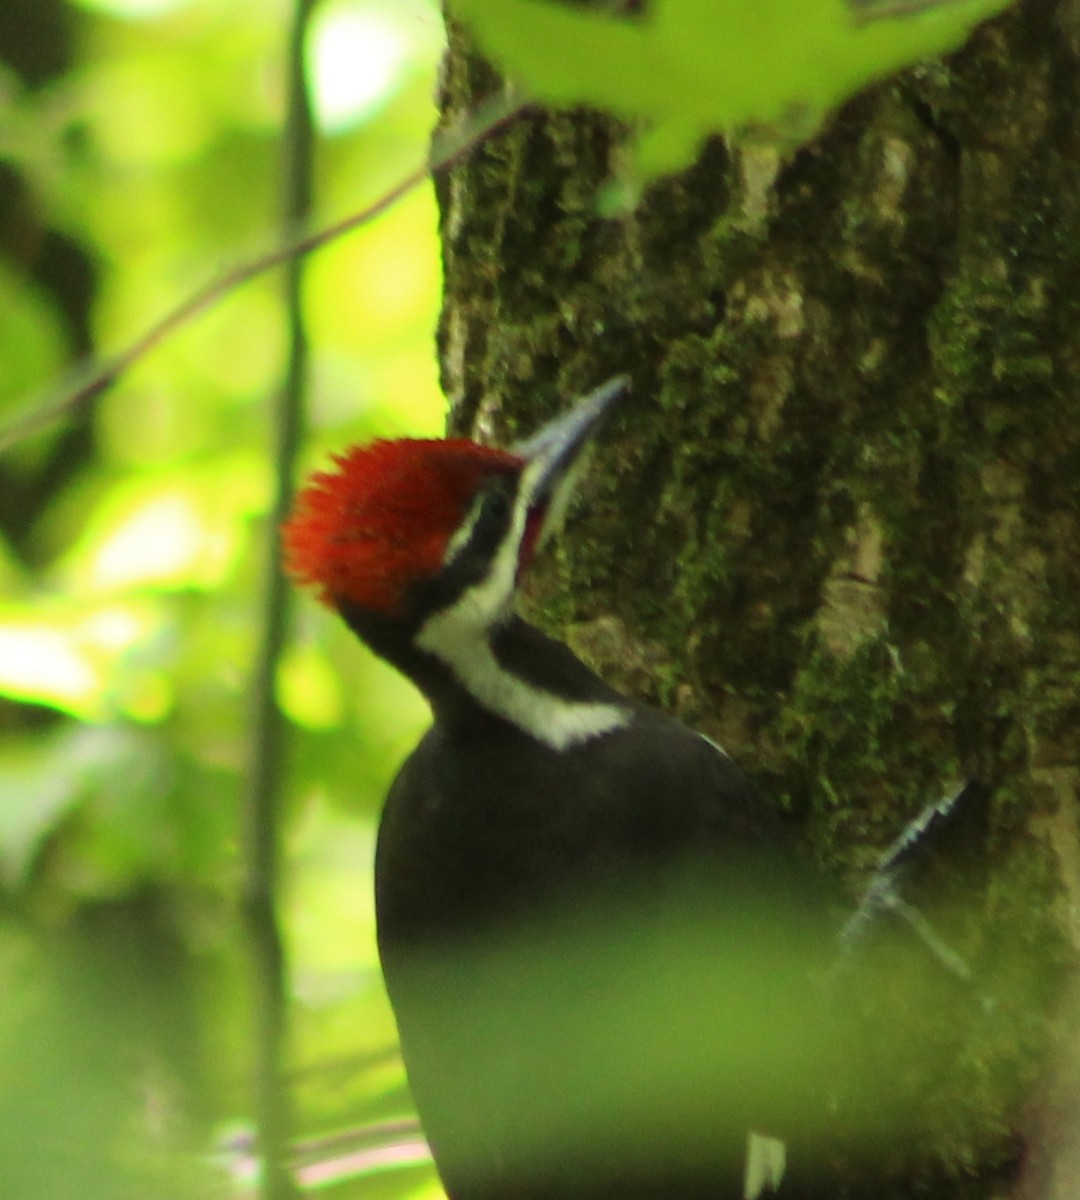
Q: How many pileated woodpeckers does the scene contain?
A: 1